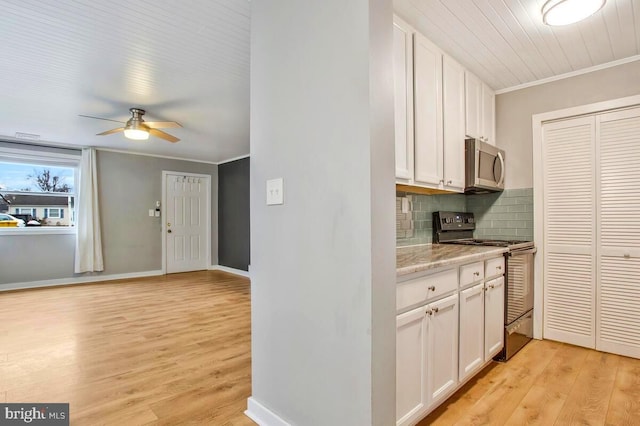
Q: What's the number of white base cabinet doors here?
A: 4